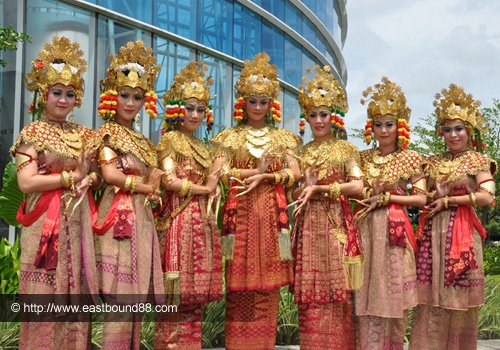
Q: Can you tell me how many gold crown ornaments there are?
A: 7